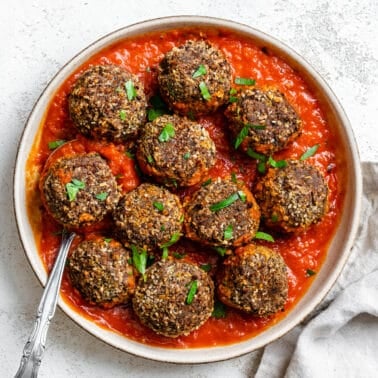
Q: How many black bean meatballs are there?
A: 11